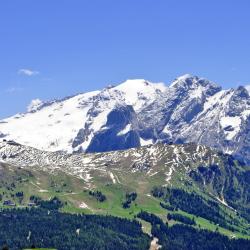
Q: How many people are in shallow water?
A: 0